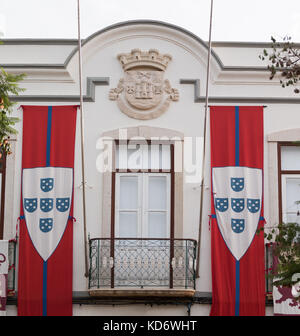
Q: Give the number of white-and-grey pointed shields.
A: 2